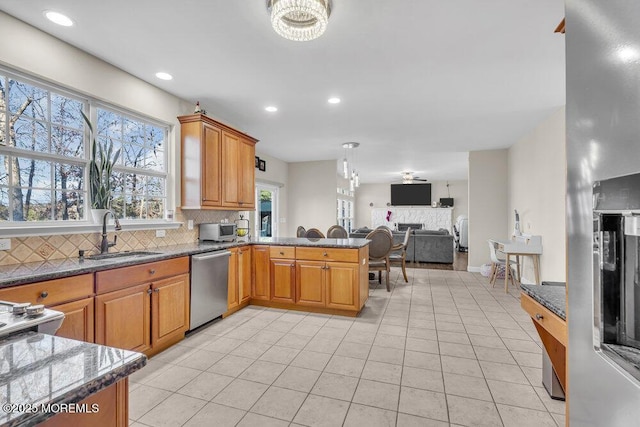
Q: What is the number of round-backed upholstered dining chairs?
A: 6